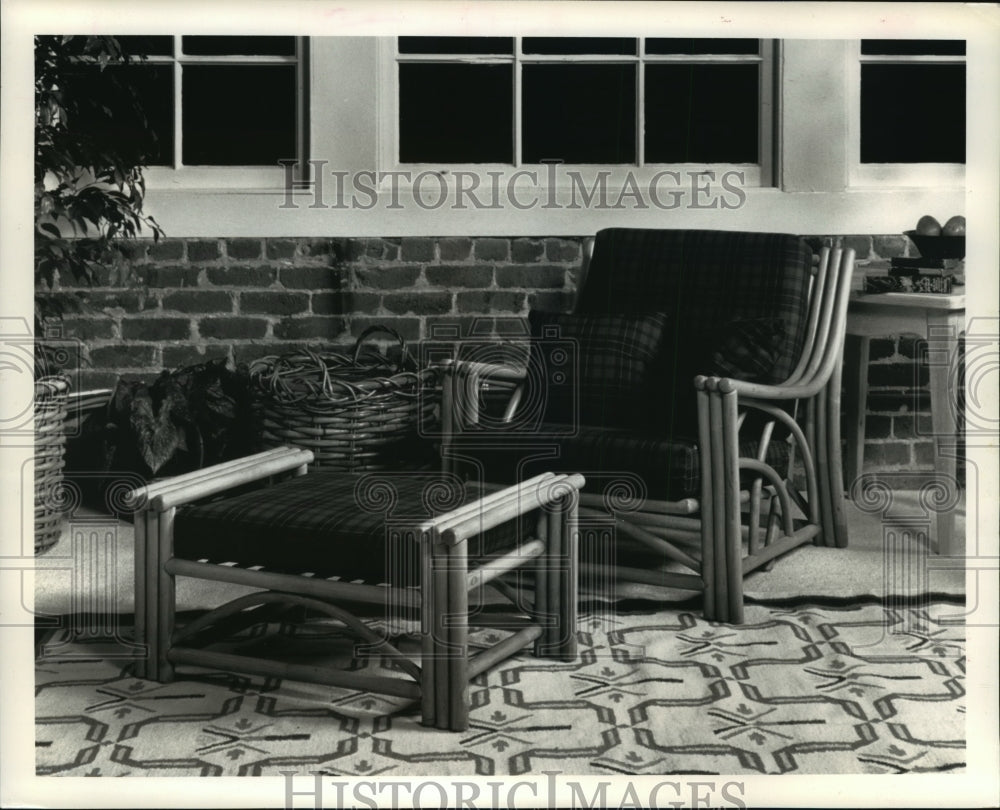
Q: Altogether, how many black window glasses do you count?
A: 12